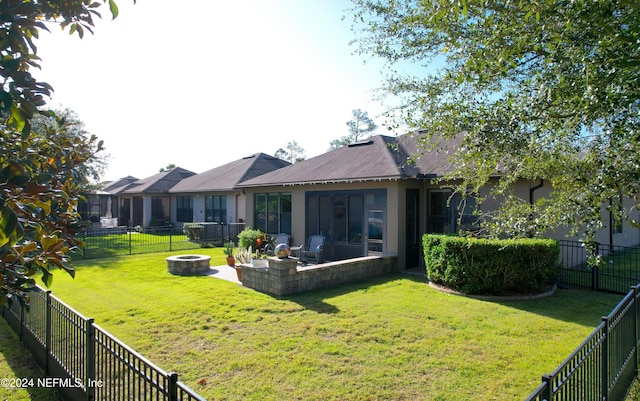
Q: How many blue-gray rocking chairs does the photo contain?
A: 2